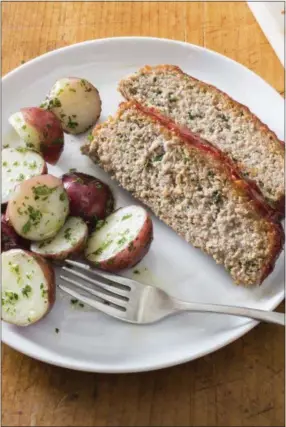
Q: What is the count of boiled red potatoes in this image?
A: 9